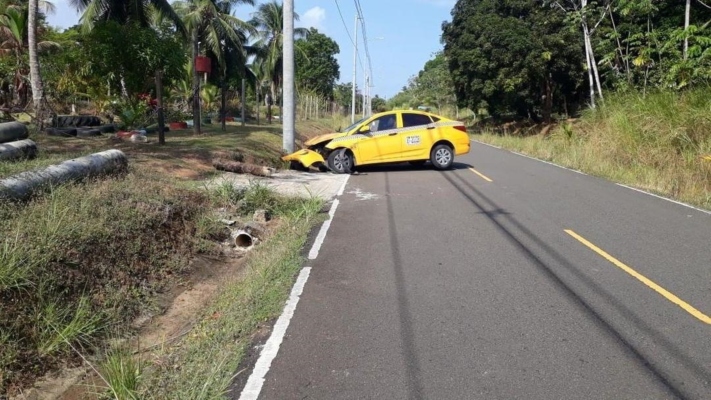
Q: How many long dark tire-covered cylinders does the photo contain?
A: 3